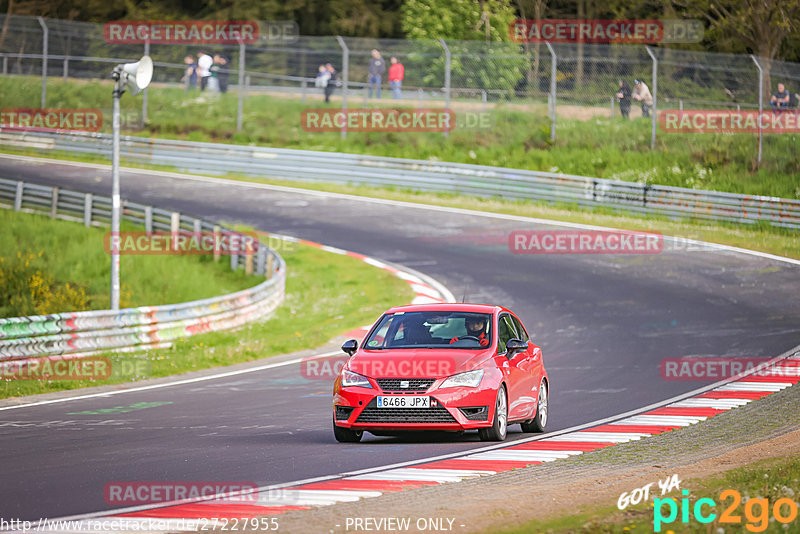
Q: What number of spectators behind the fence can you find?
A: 11